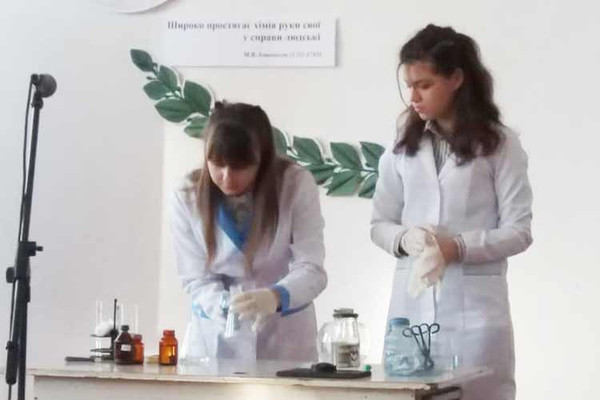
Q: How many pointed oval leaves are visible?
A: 13